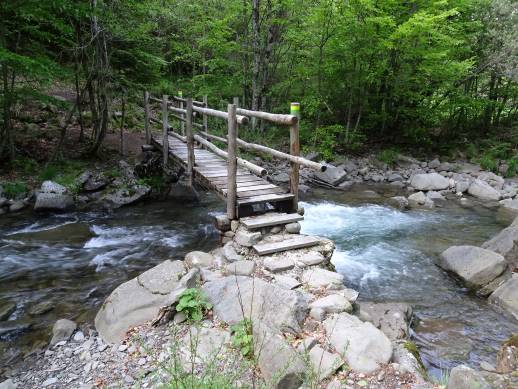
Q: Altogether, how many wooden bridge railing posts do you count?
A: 8